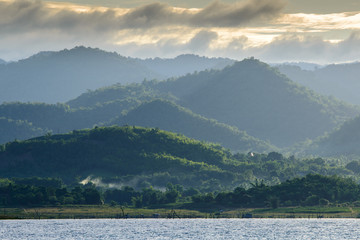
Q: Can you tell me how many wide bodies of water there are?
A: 1